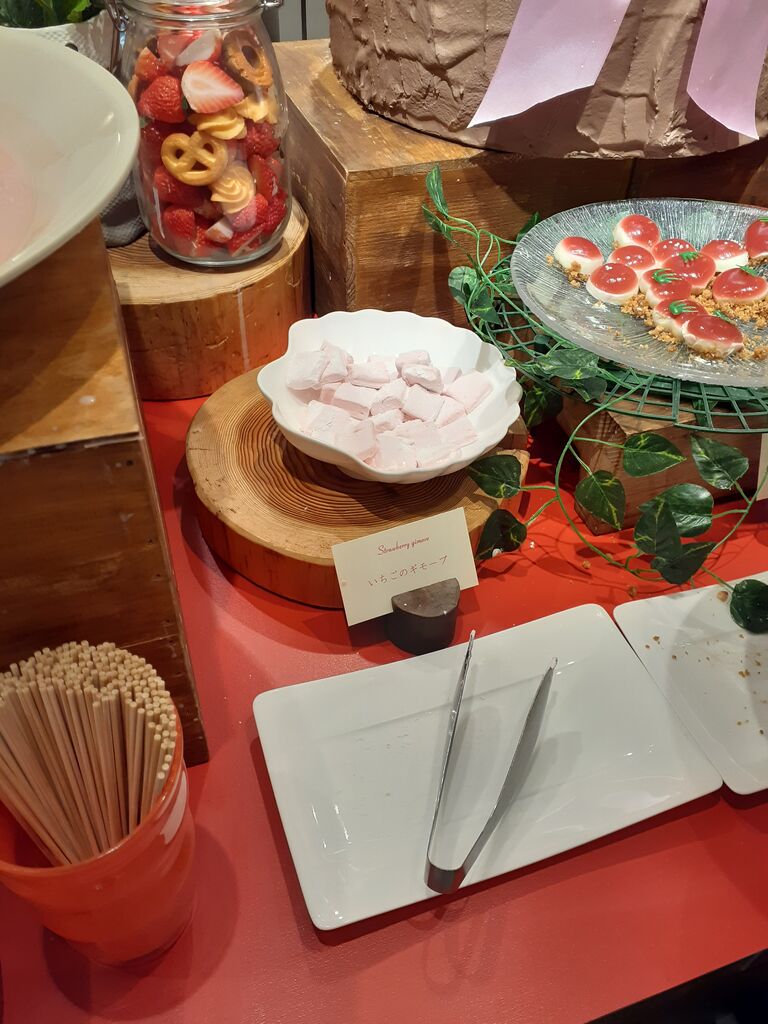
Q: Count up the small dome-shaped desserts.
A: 12